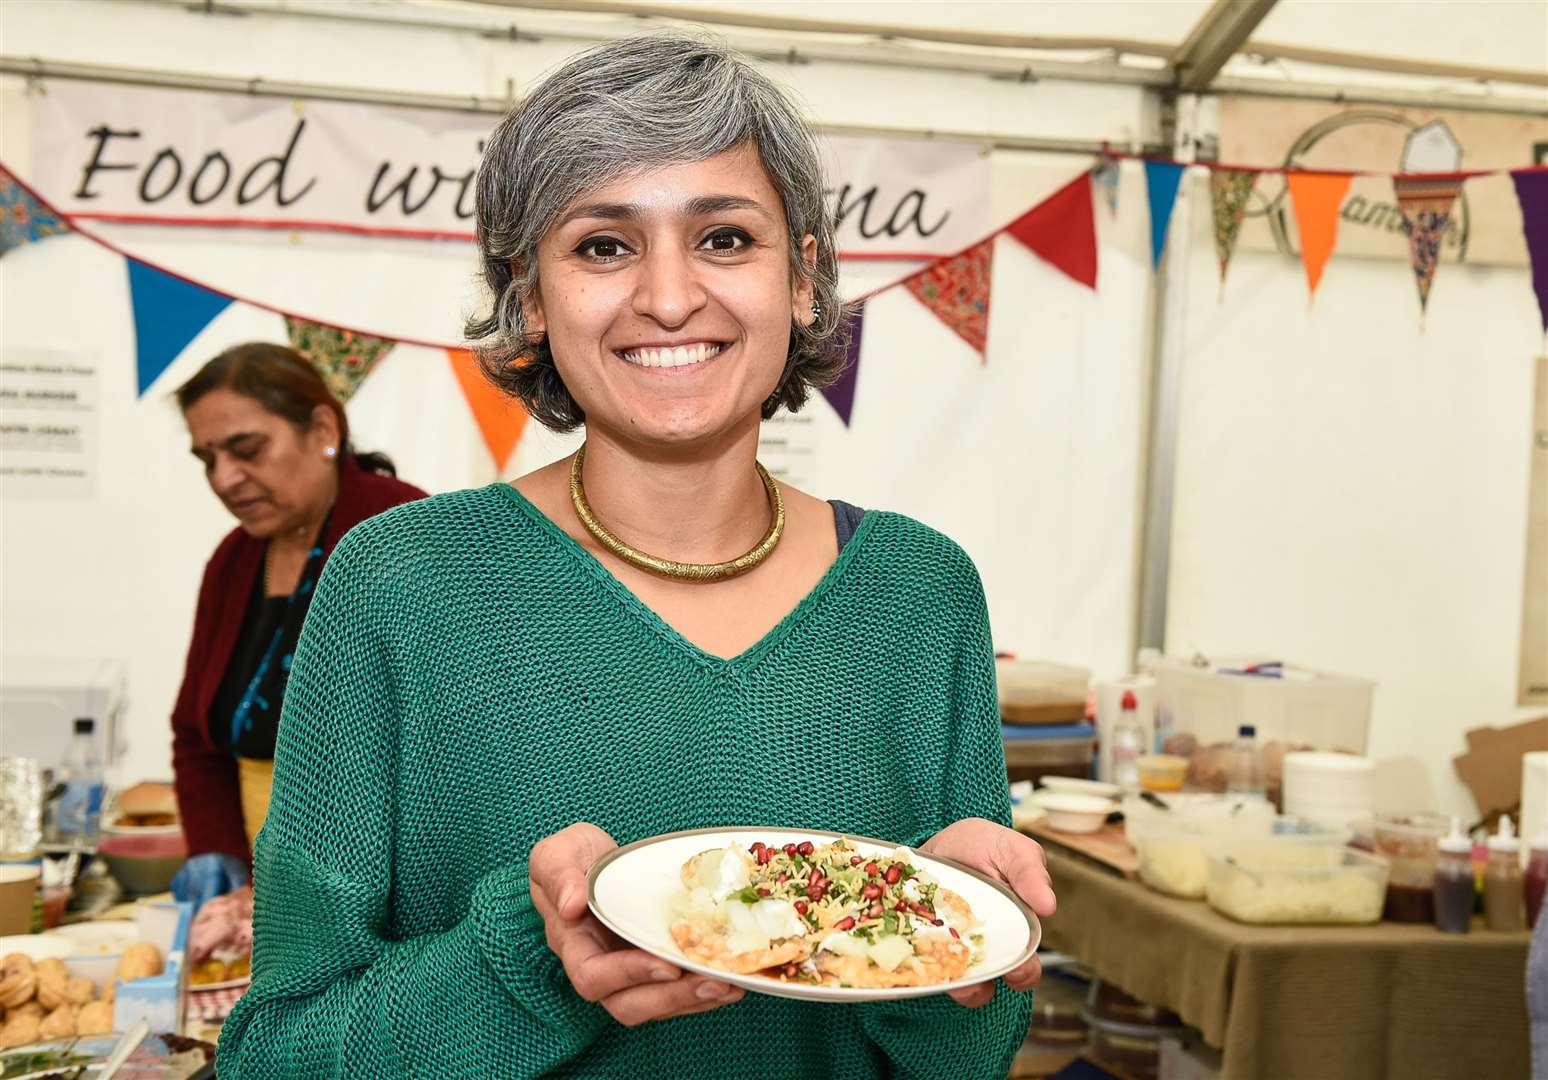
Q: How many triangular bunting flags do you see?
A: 13